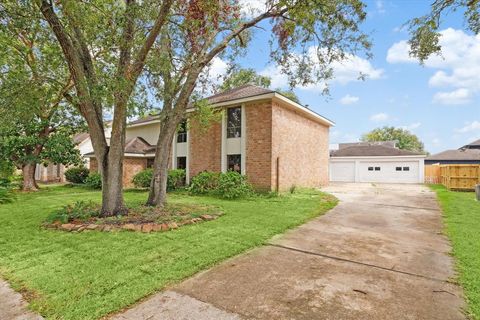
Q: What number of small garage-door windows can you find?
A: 4